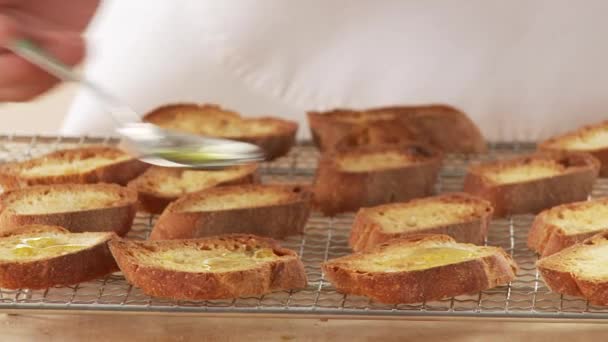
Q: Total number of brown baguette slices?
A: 15